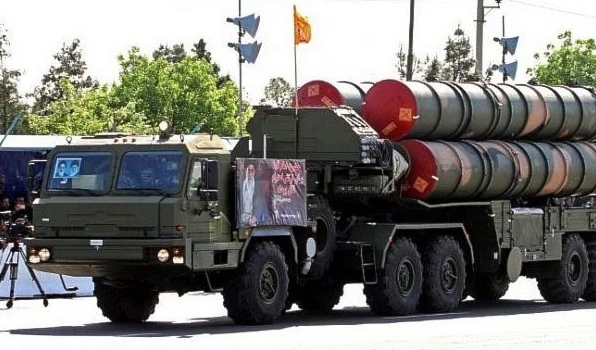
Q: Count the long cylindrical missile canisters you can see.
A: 3